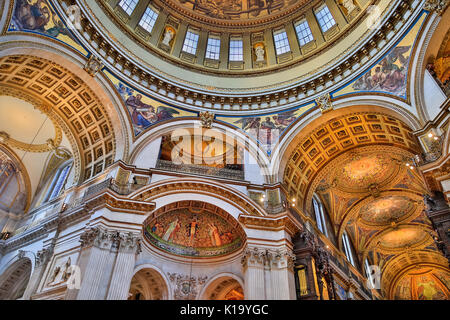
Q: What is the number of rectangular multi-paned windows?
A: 8